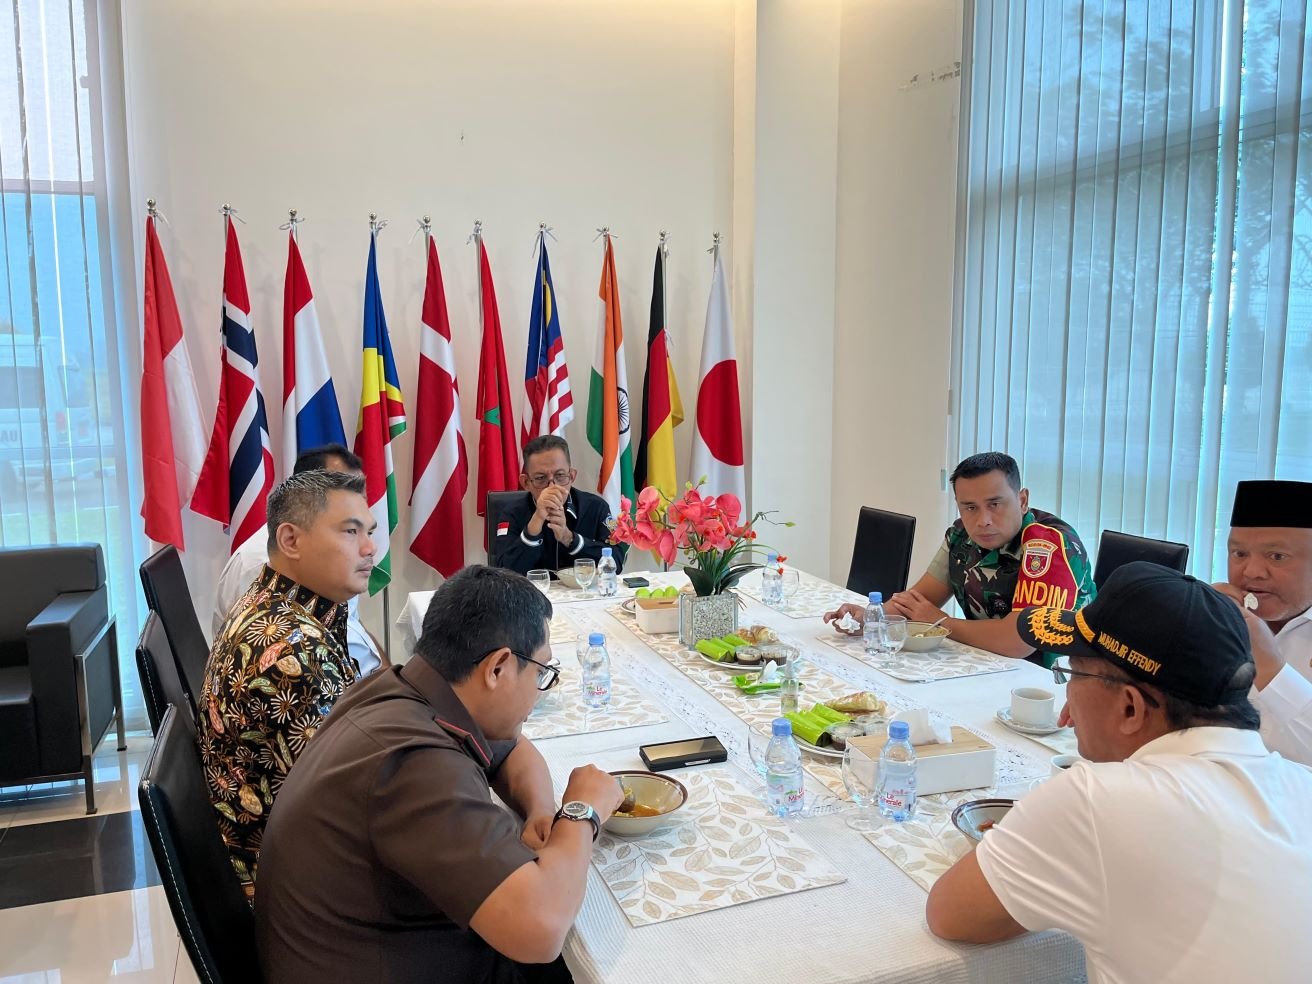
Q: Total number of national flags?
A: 10